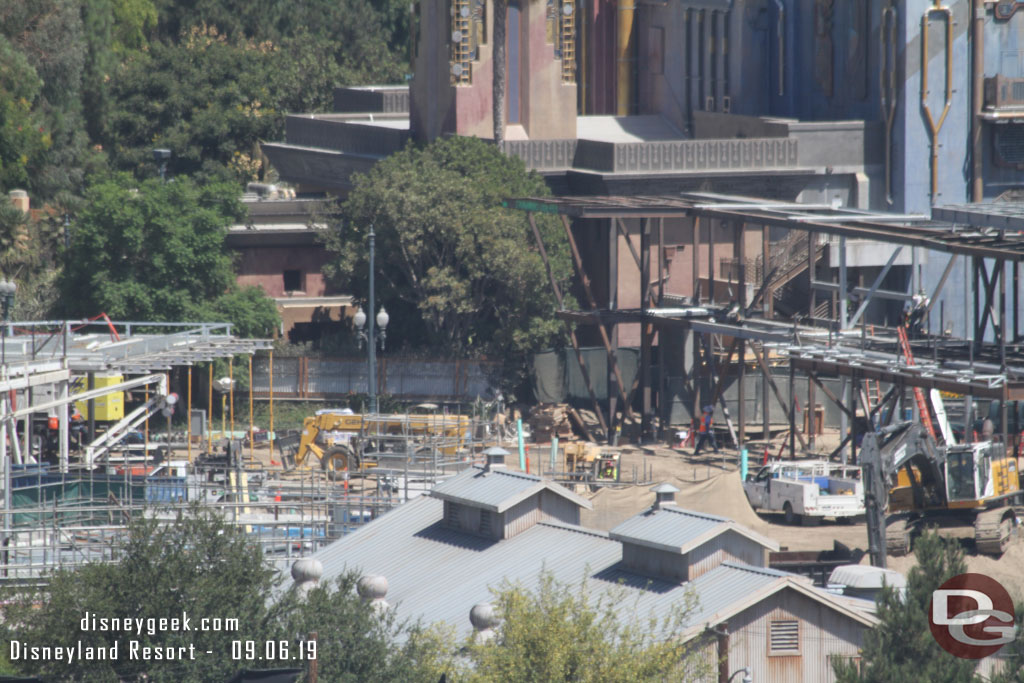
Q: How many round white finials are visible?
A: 3